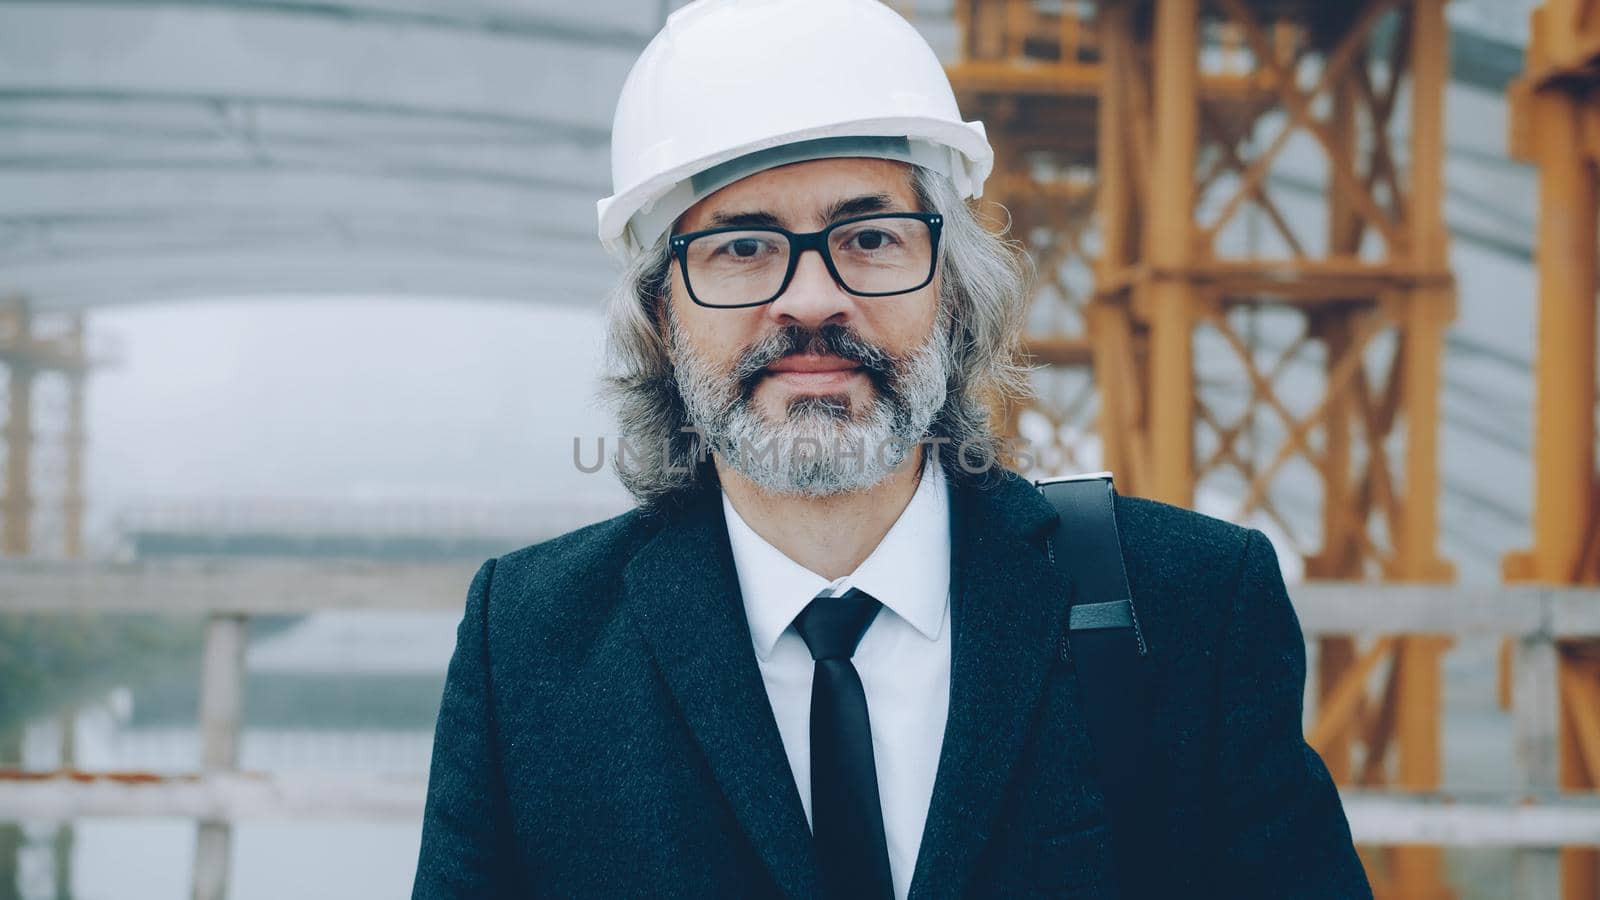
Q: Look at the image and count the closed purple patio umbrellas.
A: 0